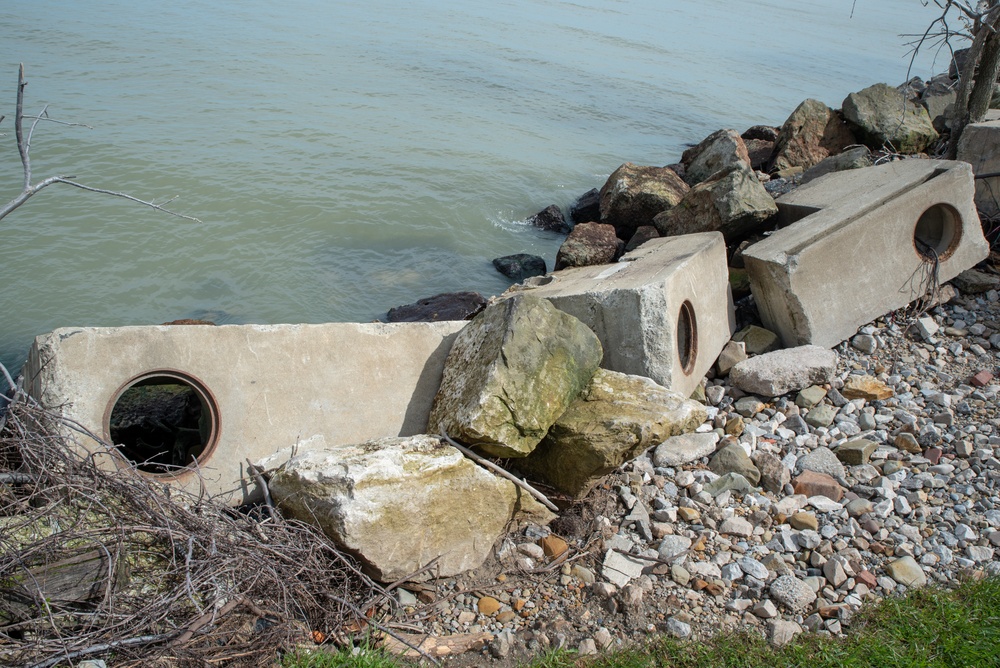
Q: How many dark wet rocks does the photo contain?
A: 4